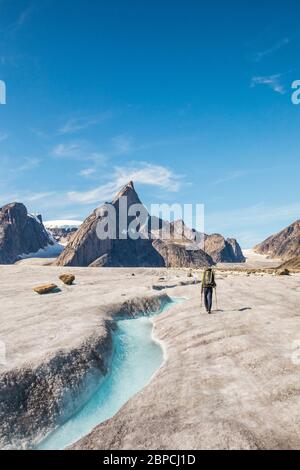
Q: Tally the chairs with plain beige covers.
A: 0